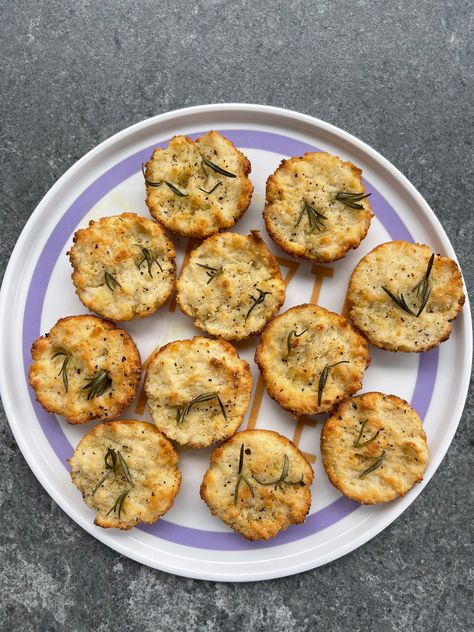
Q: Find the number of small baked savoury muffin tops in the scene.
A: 11